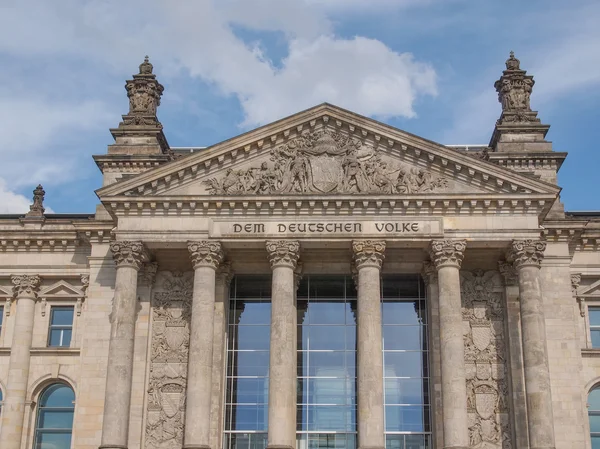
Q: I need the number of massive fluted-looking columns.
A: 6